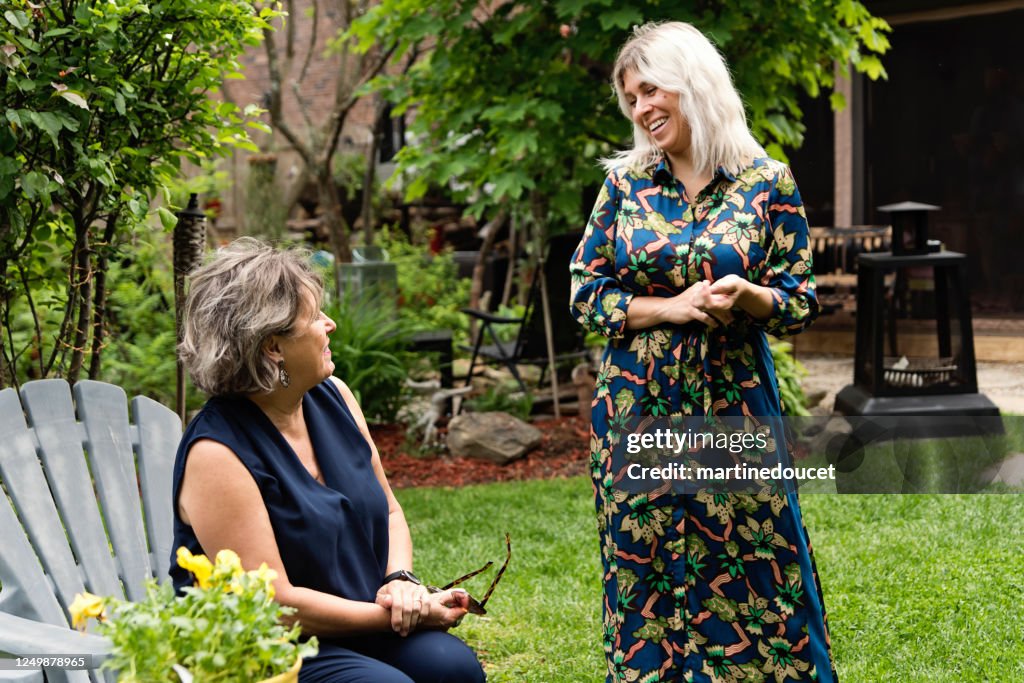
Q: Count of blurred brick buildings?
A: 1